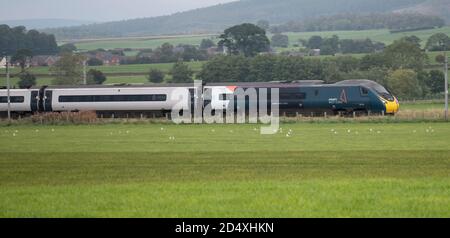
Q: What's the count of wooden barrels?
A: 0